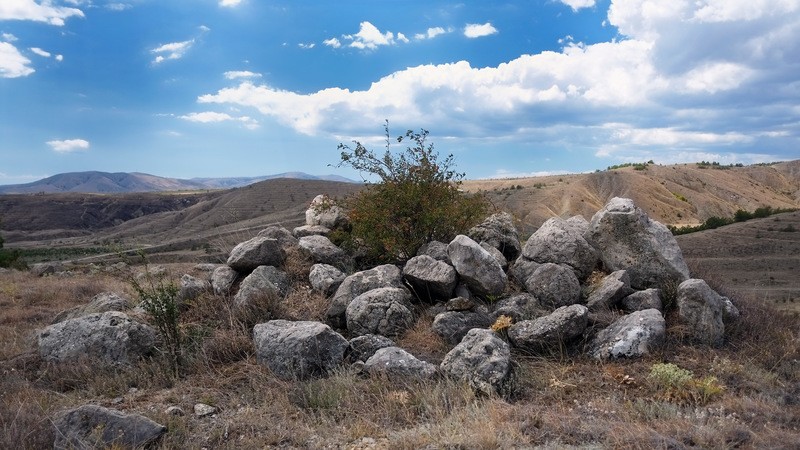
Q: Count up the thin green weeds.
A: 1